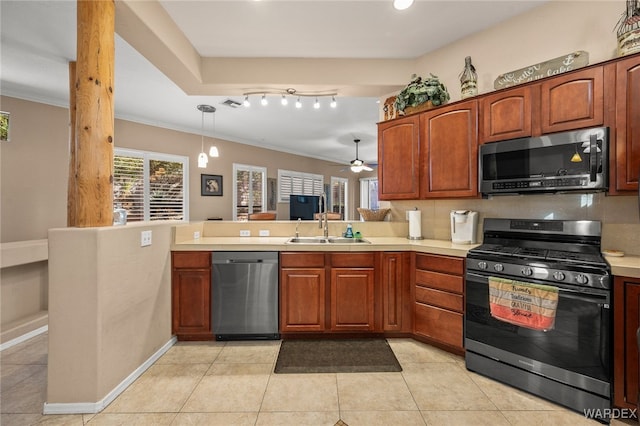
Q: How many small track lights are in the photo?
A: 6